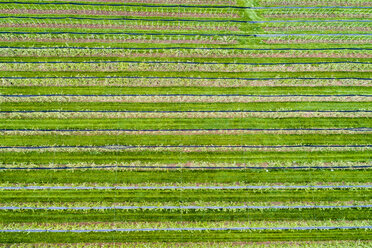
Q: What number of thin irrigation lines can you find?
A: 14